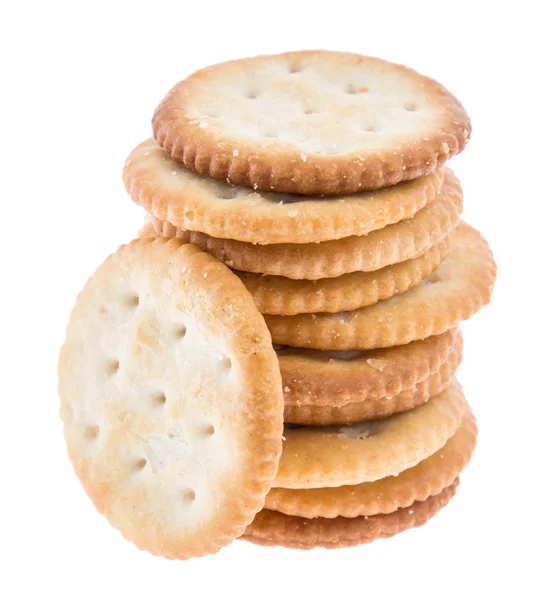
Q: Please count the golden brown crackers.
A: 11